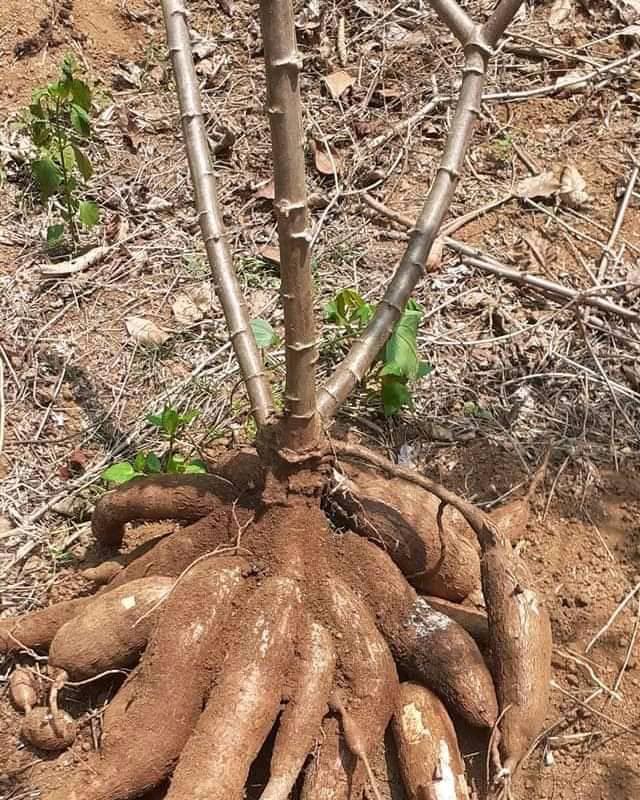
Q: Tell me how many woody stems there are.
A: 3